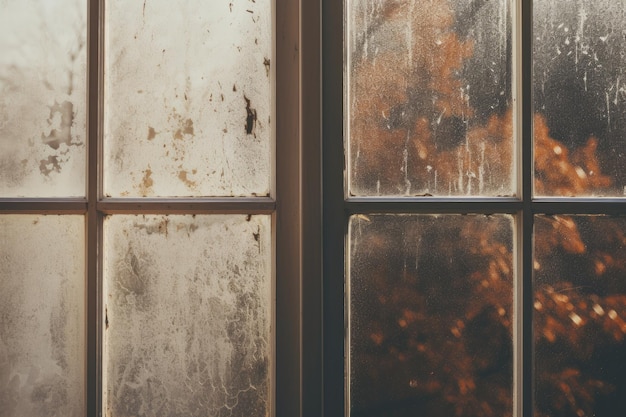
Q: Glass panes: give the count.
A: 8